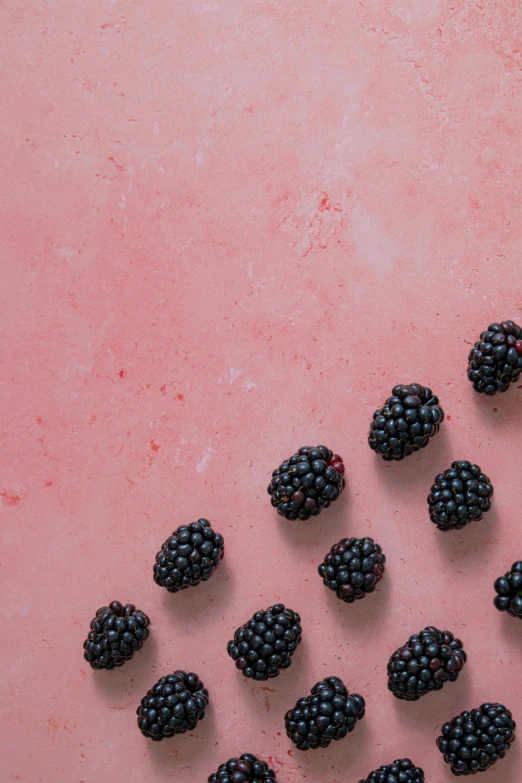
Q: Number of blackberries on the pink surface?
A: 15